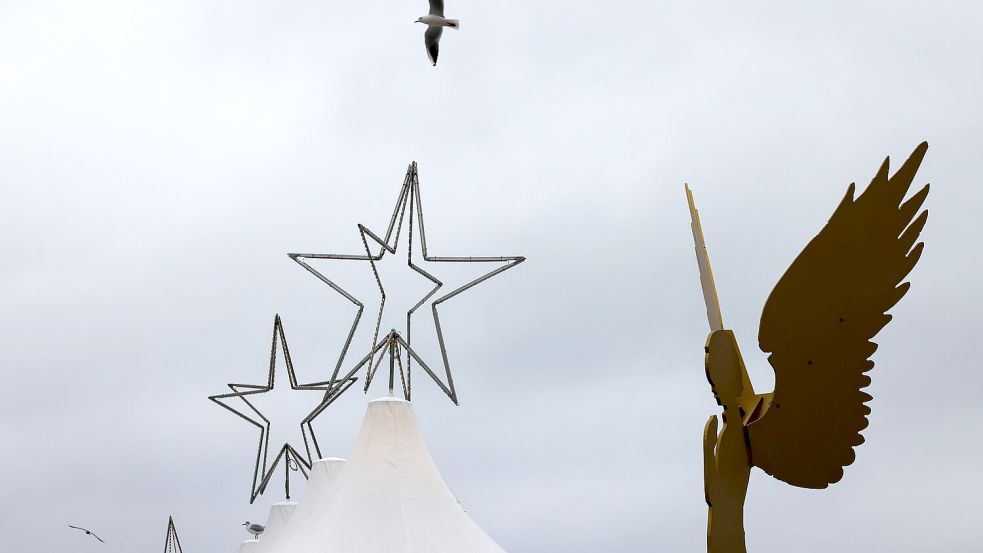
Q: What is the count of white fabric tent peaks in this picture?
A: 4